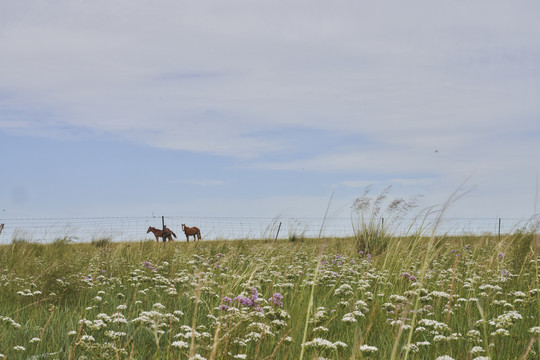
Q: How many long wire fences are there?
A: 1